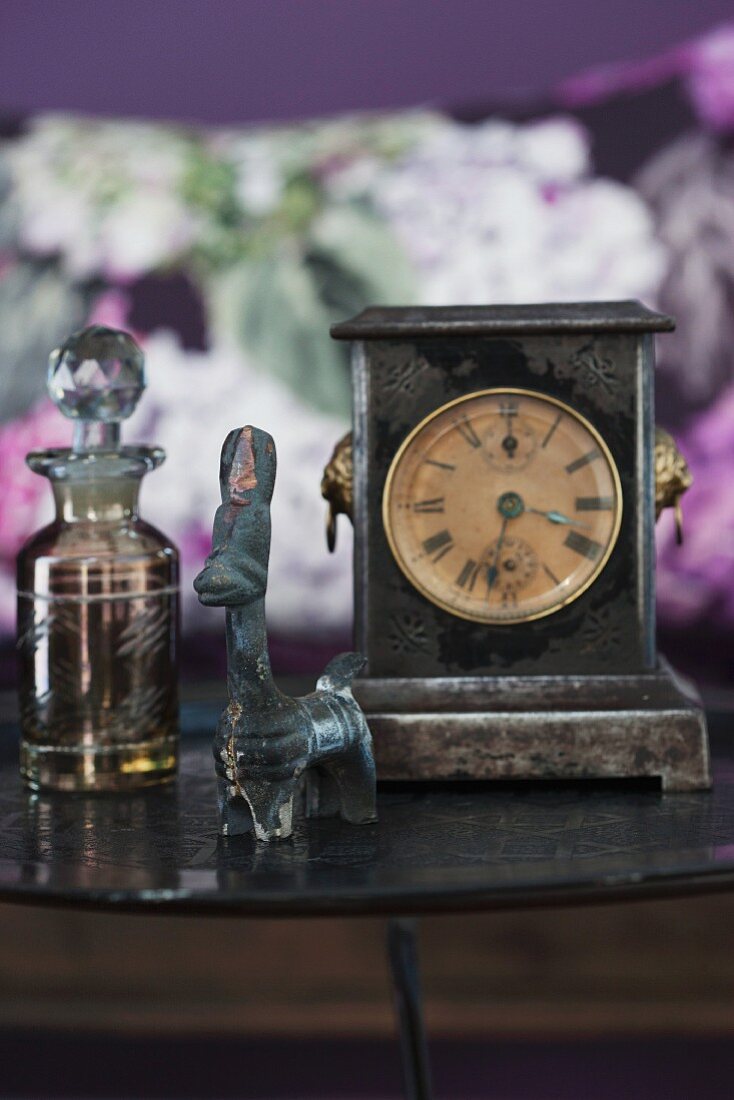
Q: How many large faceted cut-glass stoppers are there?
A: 1